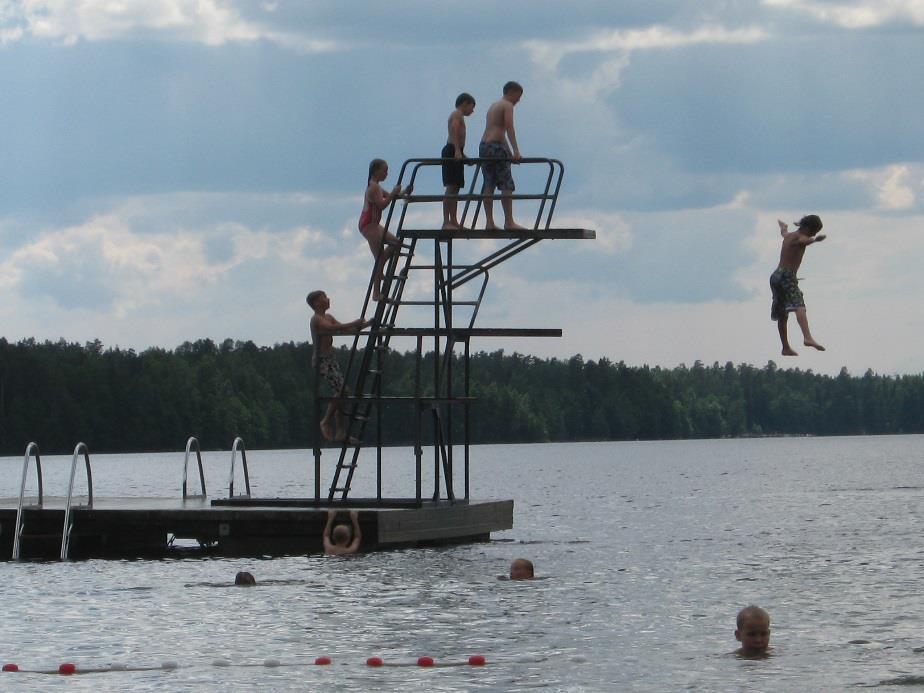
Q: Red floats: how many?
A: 6